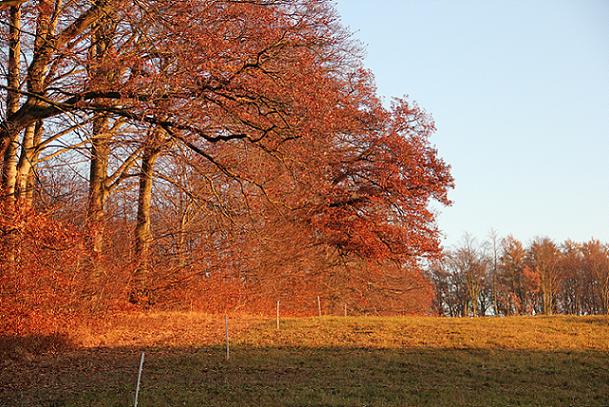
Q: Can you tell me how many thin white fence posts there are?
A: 5